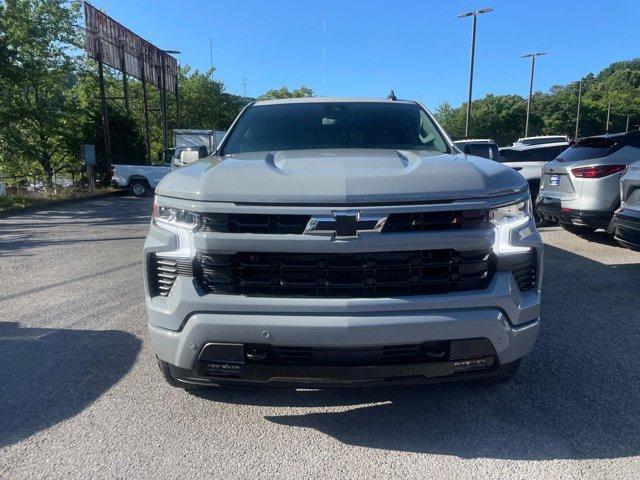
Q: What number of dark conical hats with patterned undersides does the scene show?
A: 0